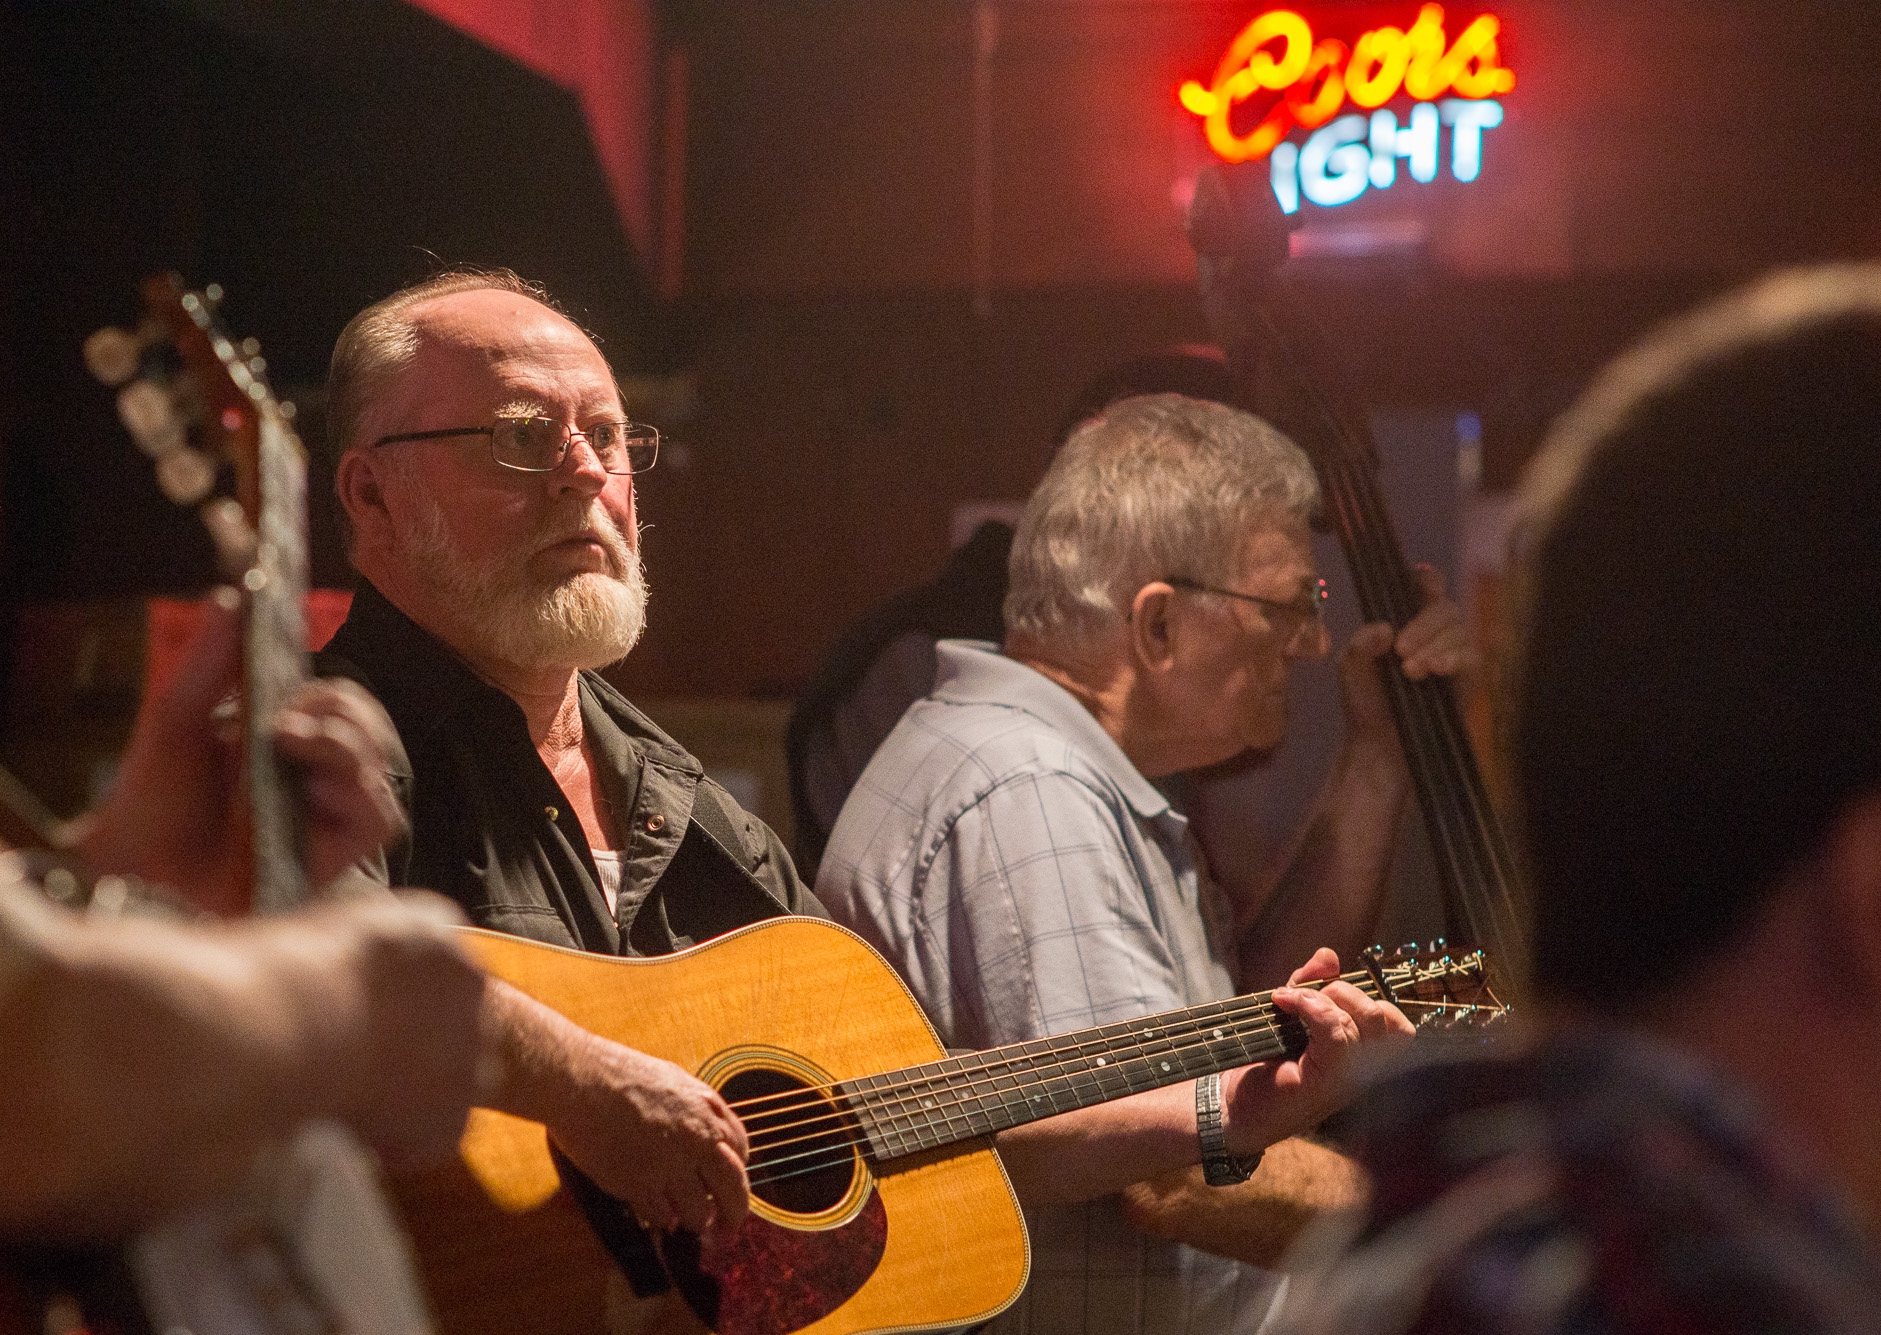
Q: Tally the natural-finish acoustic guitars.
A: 1